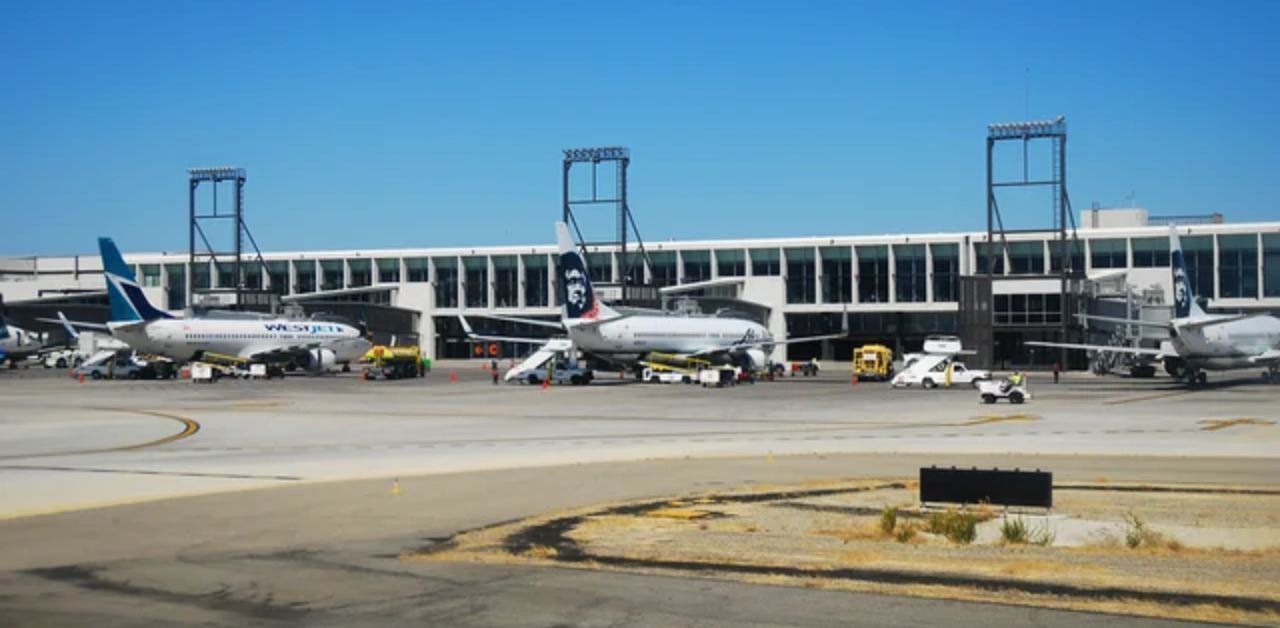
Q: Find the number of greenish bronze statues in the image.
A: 0